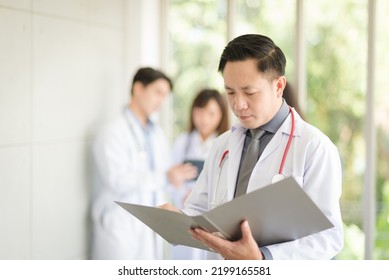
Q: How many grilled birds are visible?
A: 0